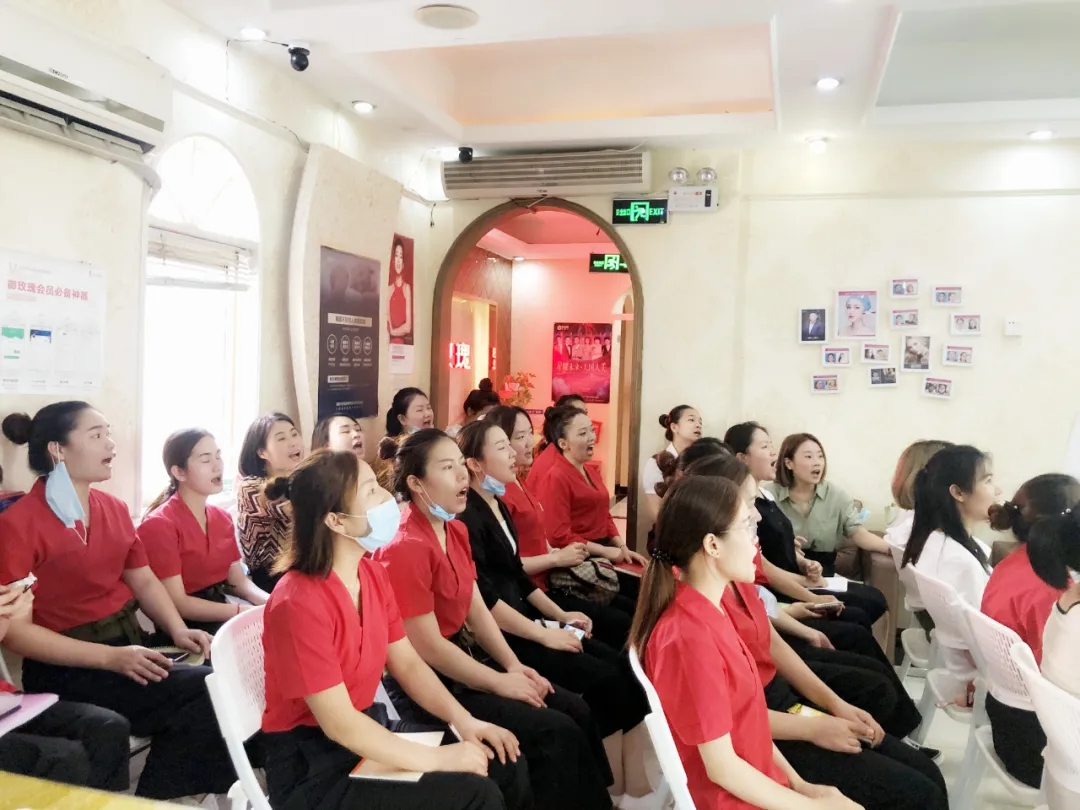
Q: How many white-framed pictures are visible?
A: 13